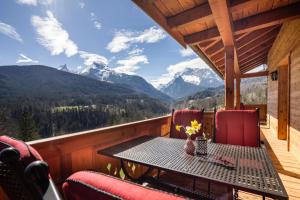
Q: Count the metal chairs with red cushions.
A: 4